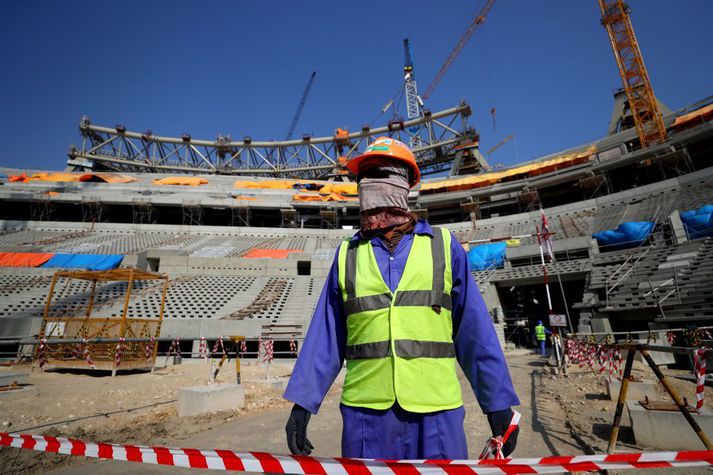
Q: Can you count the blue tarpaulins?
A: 4